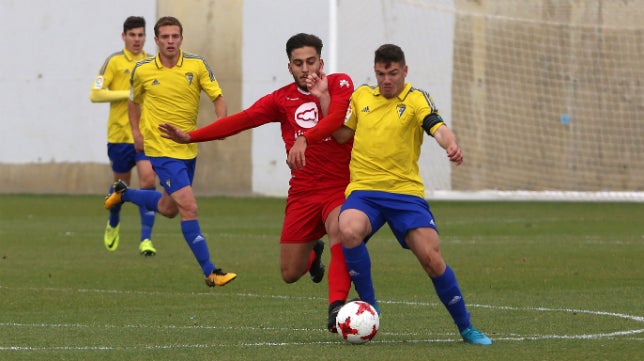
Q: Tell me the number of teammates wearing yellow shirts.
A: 3